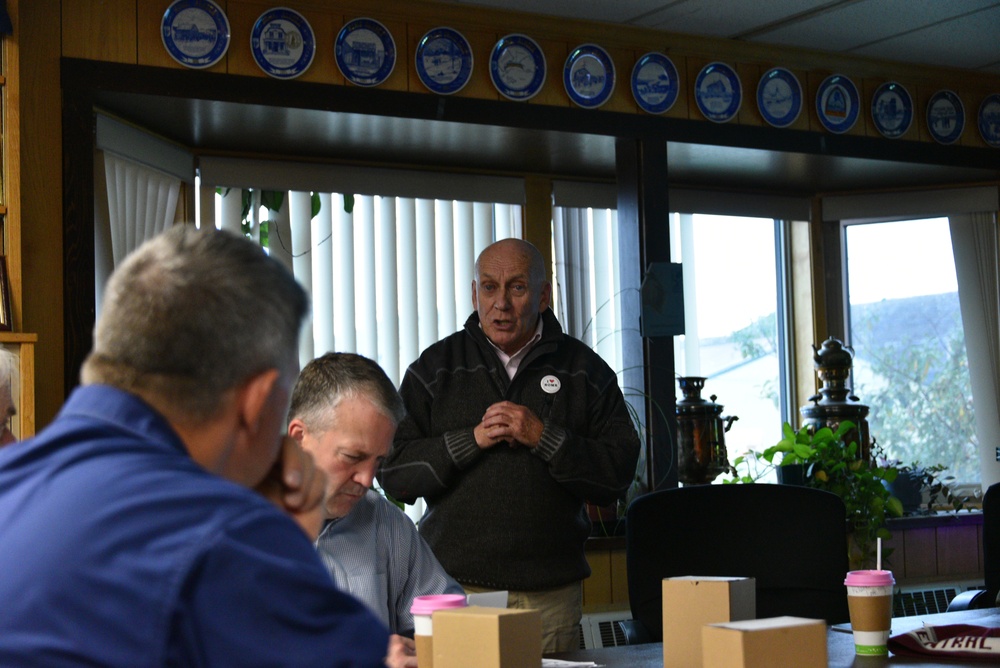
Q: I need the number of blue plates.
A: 13